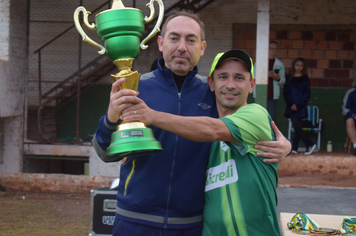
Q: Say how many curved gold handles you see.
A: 2